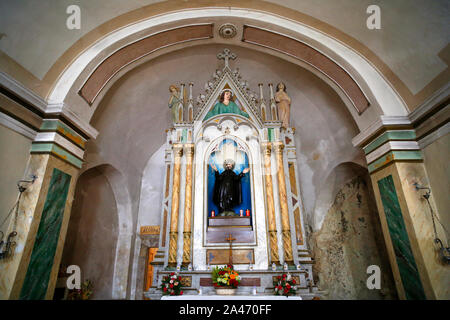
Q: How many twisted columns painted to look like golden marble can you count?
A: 4